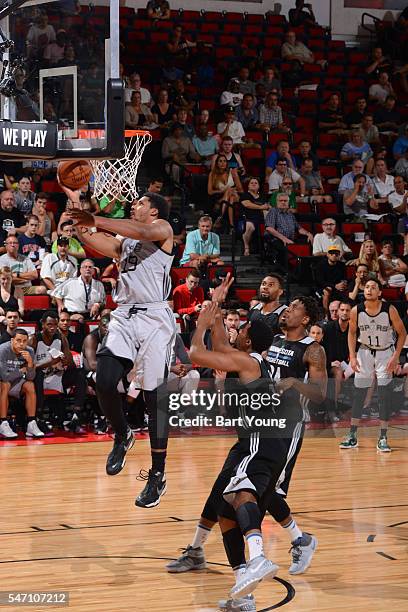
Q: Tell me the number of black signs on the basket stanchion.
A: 1